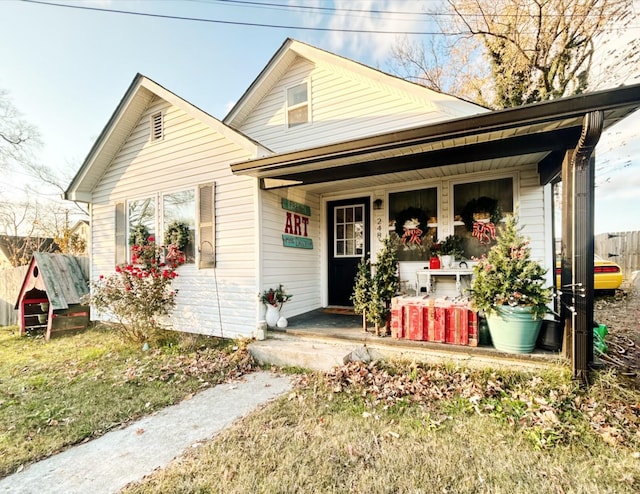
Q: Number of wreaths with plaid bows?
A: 2